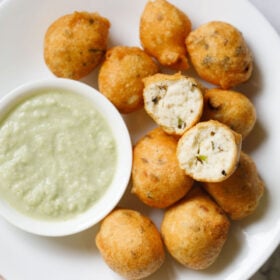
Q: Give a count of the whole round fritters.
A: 9